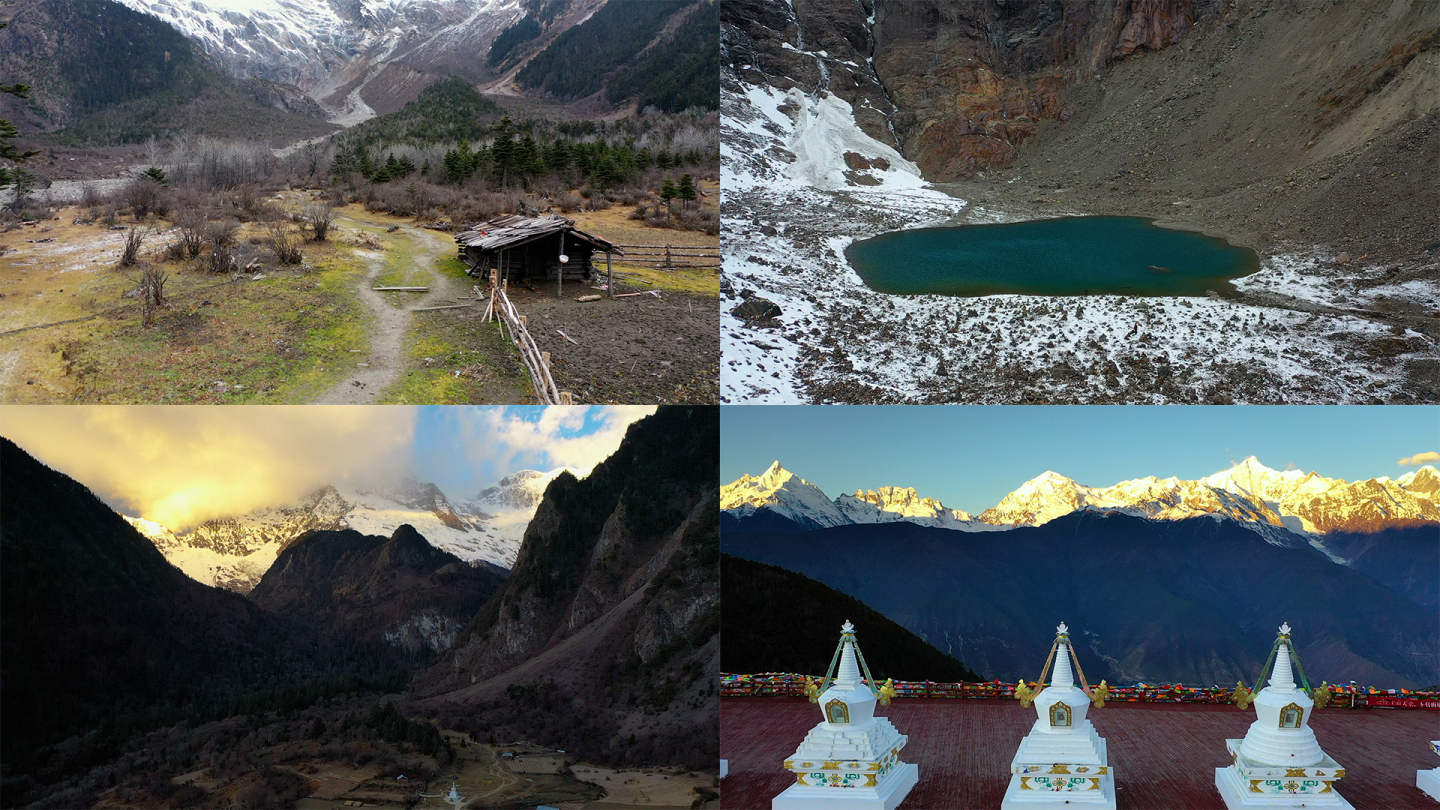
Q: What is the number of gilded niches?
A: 3